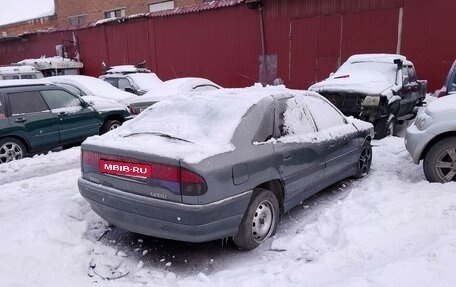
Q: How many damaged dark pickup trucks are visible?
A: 1